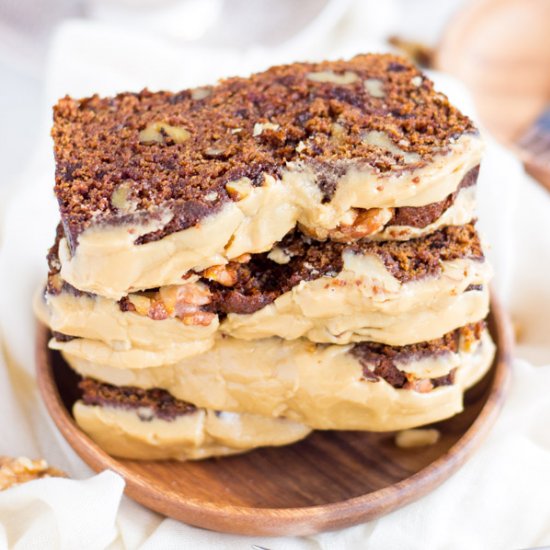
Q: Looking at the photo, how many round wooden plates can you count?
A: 2